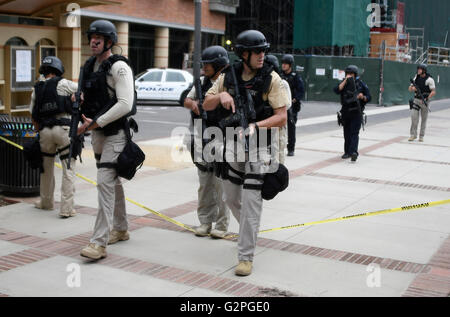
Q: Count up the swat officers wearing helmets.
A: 8